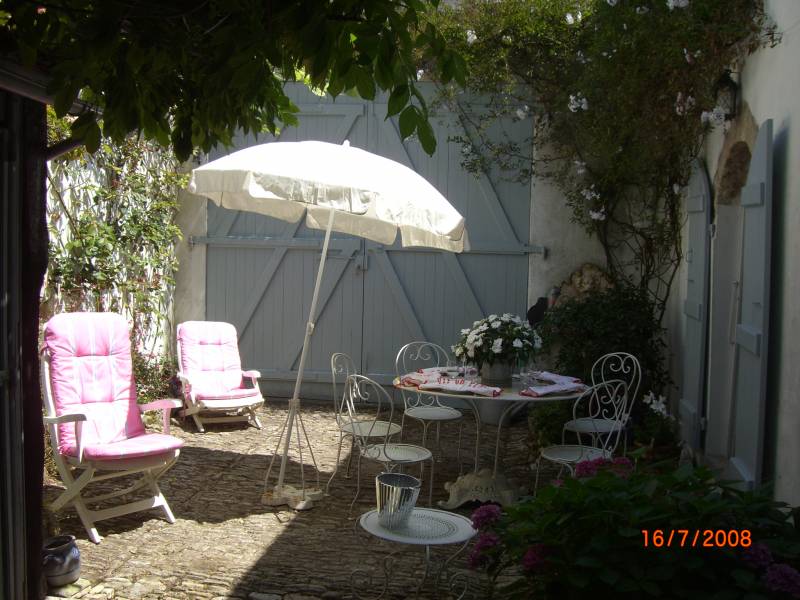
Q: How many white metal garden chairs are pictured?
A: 5